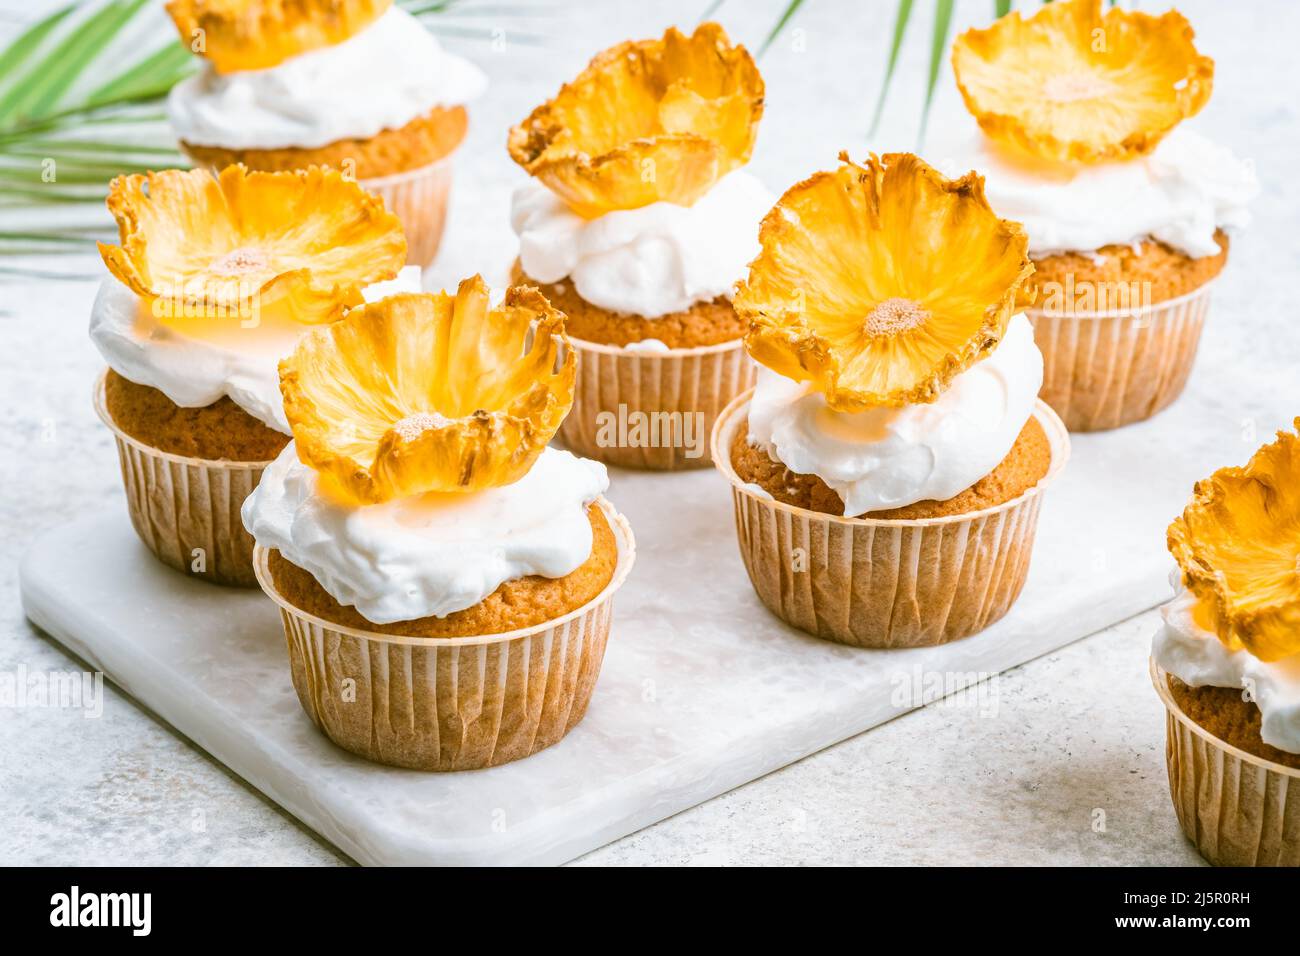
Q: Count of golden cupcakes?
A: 7